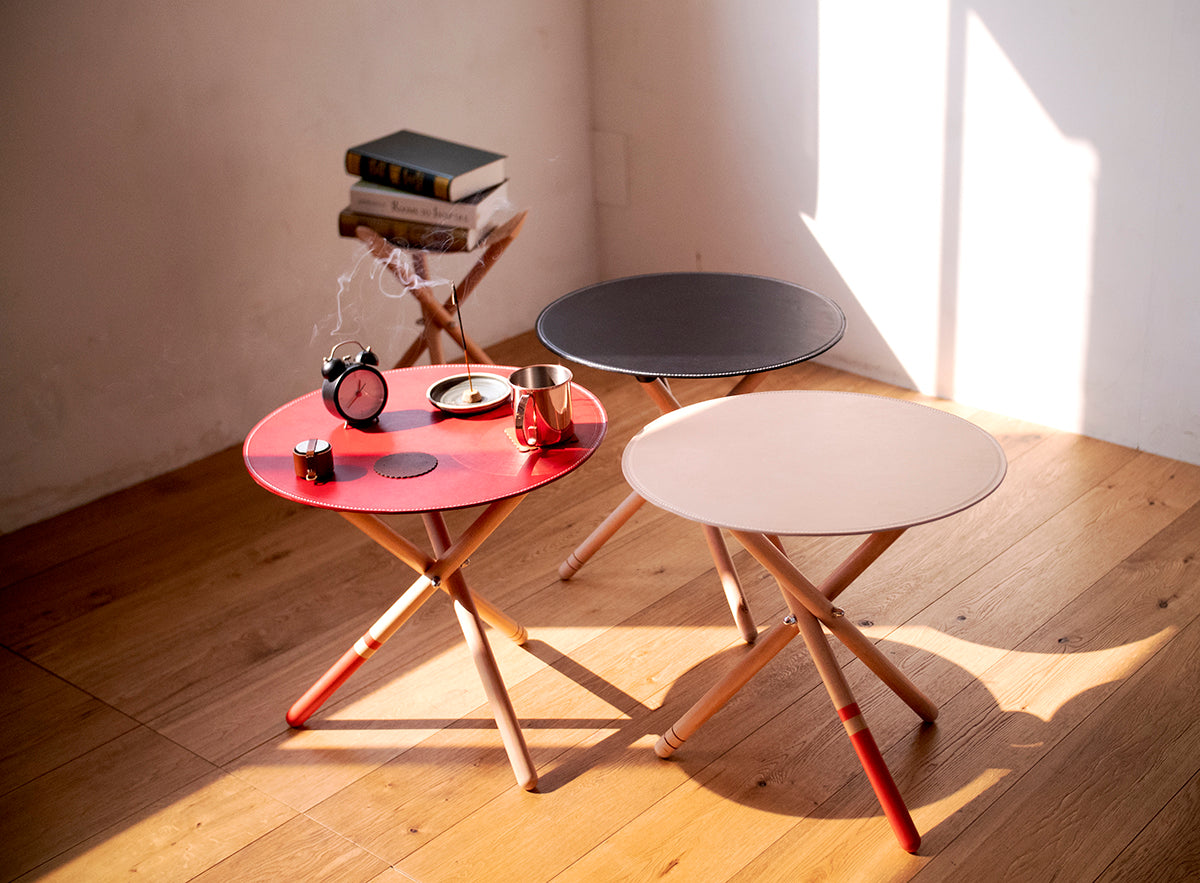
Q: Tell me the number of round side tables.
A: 3